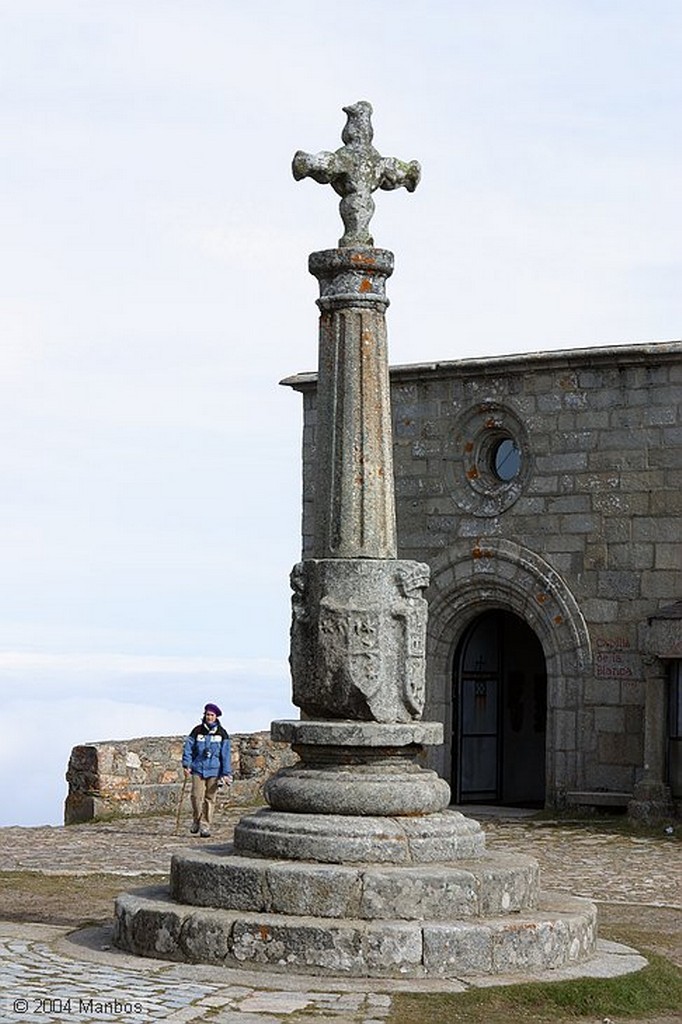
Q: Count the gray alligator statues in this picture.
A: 0